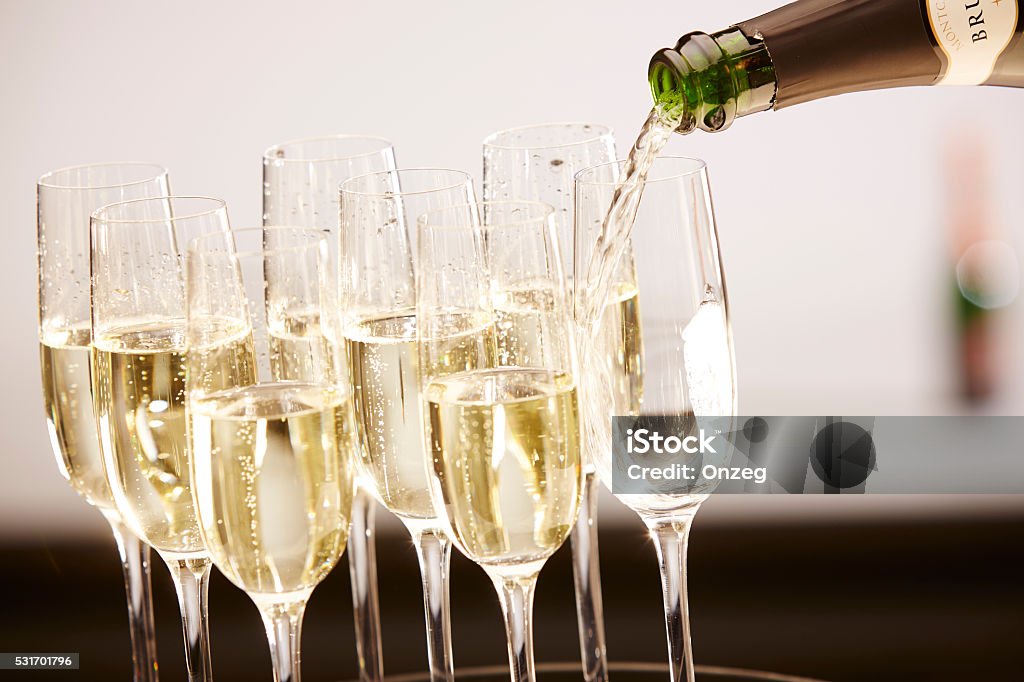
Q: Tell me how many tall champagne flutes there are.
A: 8